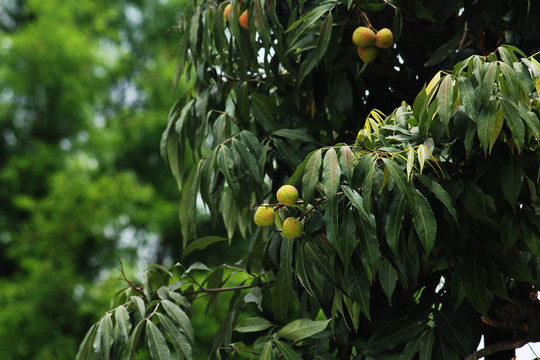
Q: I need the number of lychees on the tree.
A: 8